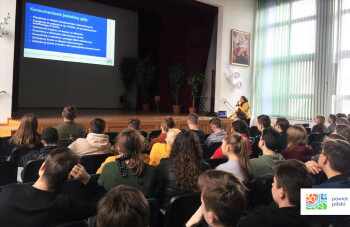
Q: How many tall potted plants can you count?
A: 4